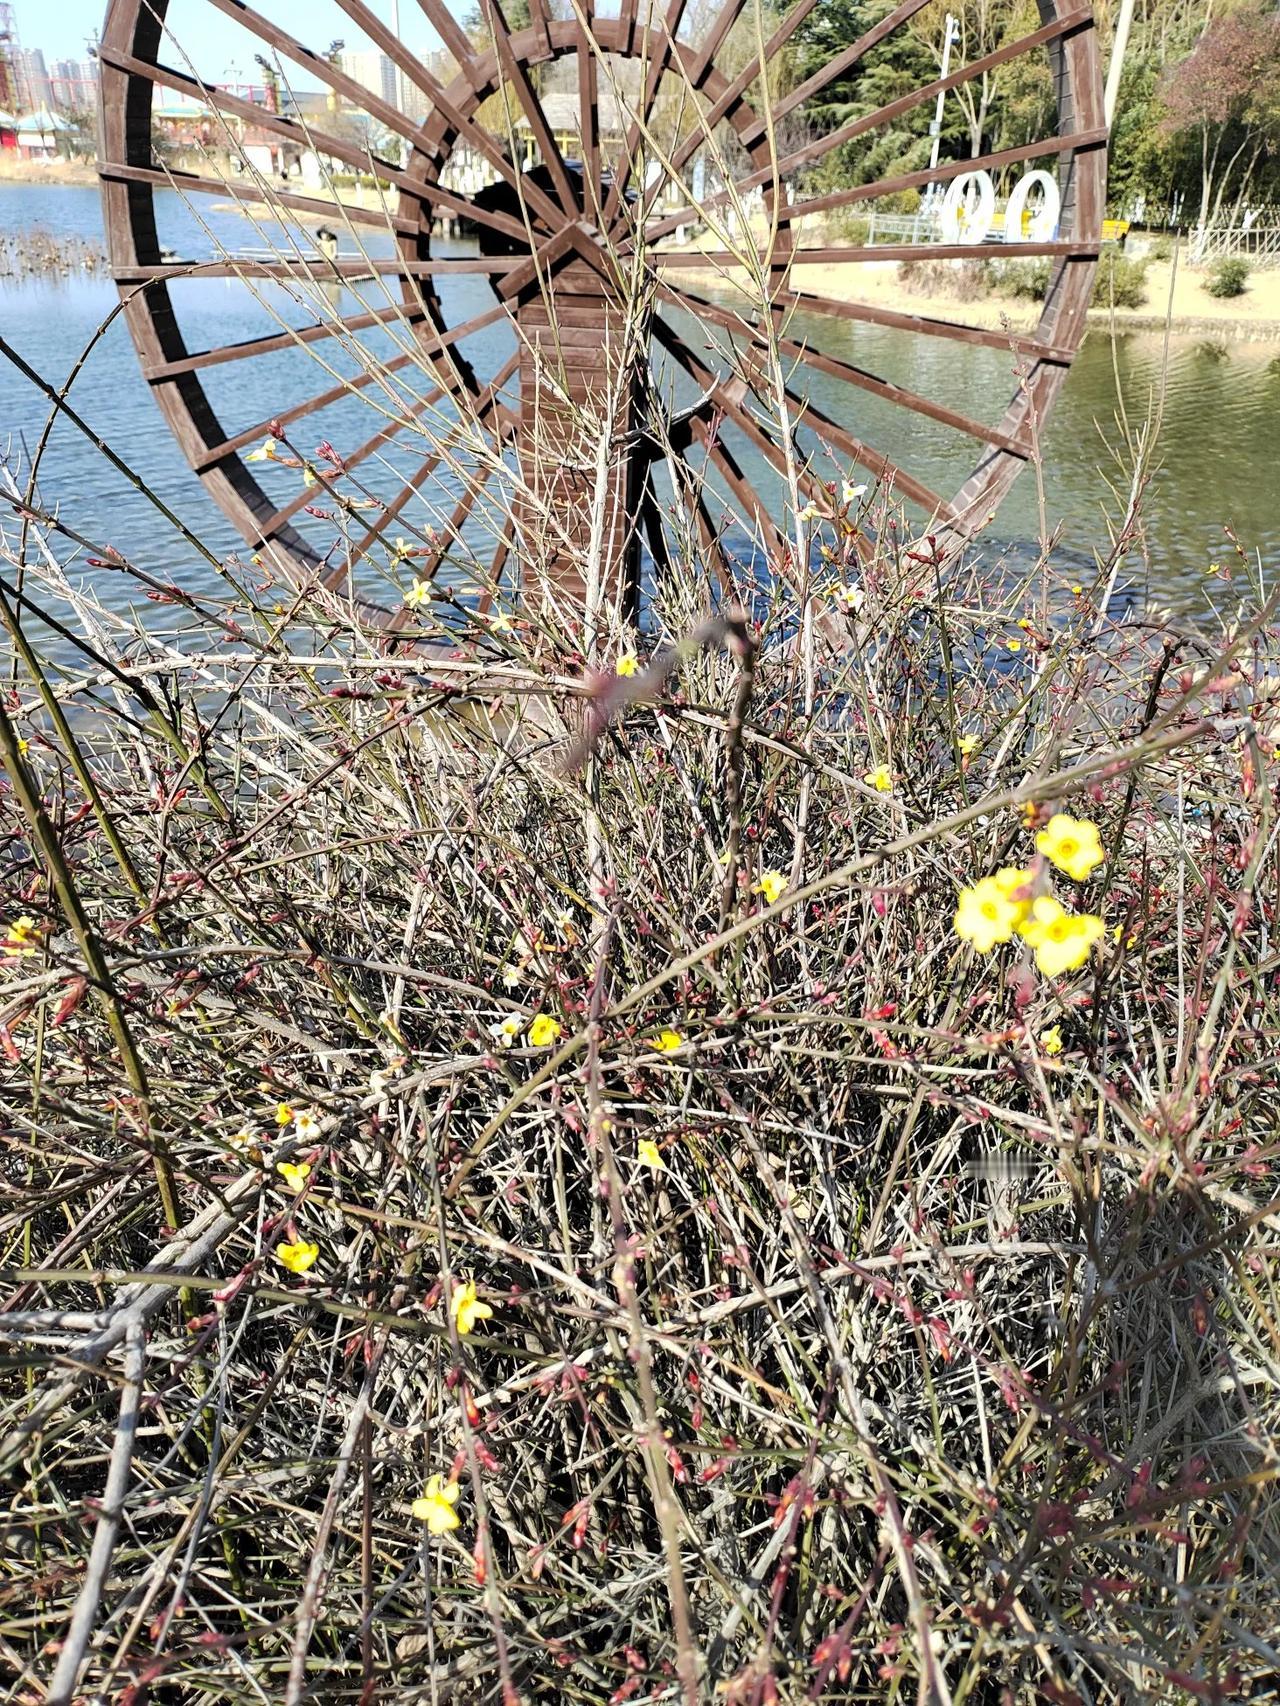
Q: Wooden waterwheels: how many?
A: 1